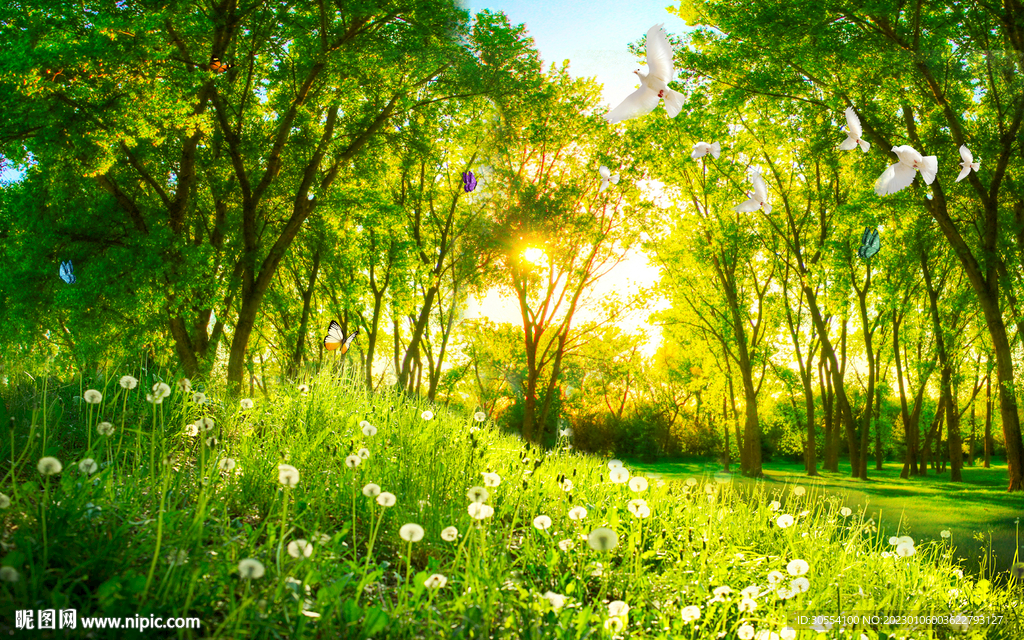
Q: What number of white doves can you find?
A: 7